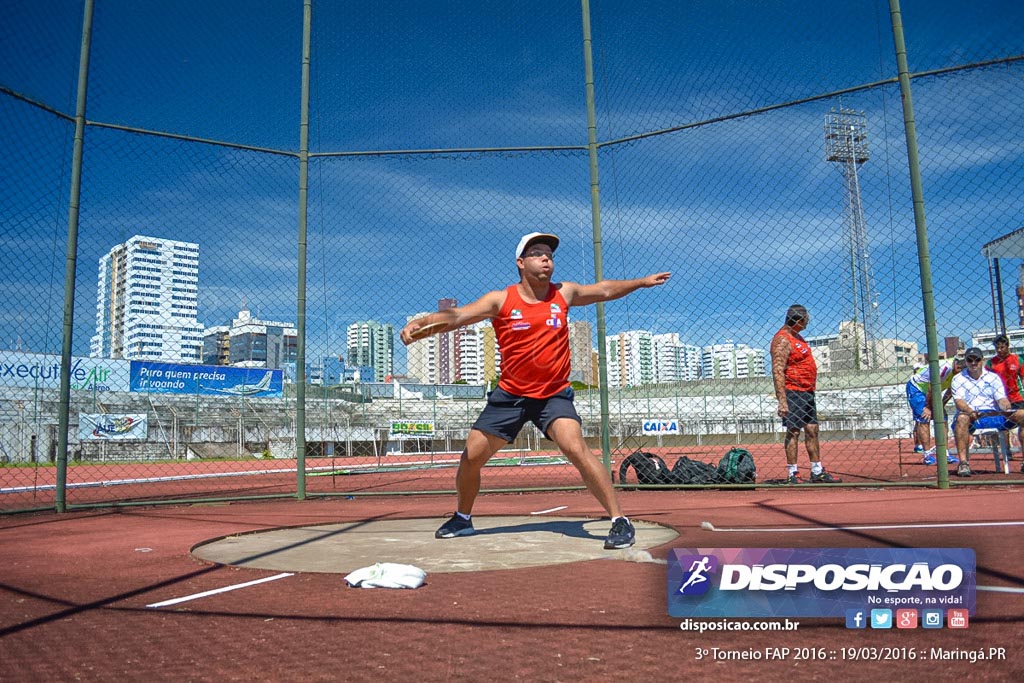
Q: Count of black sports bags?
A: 2